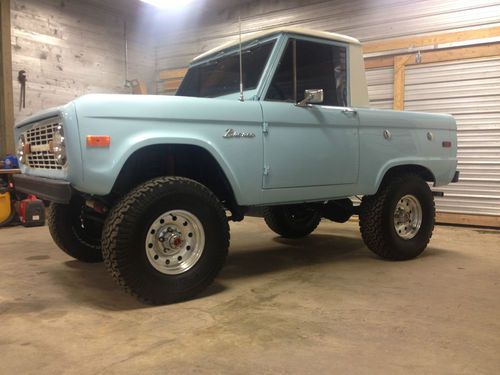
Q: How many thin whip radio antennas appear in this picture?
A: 1